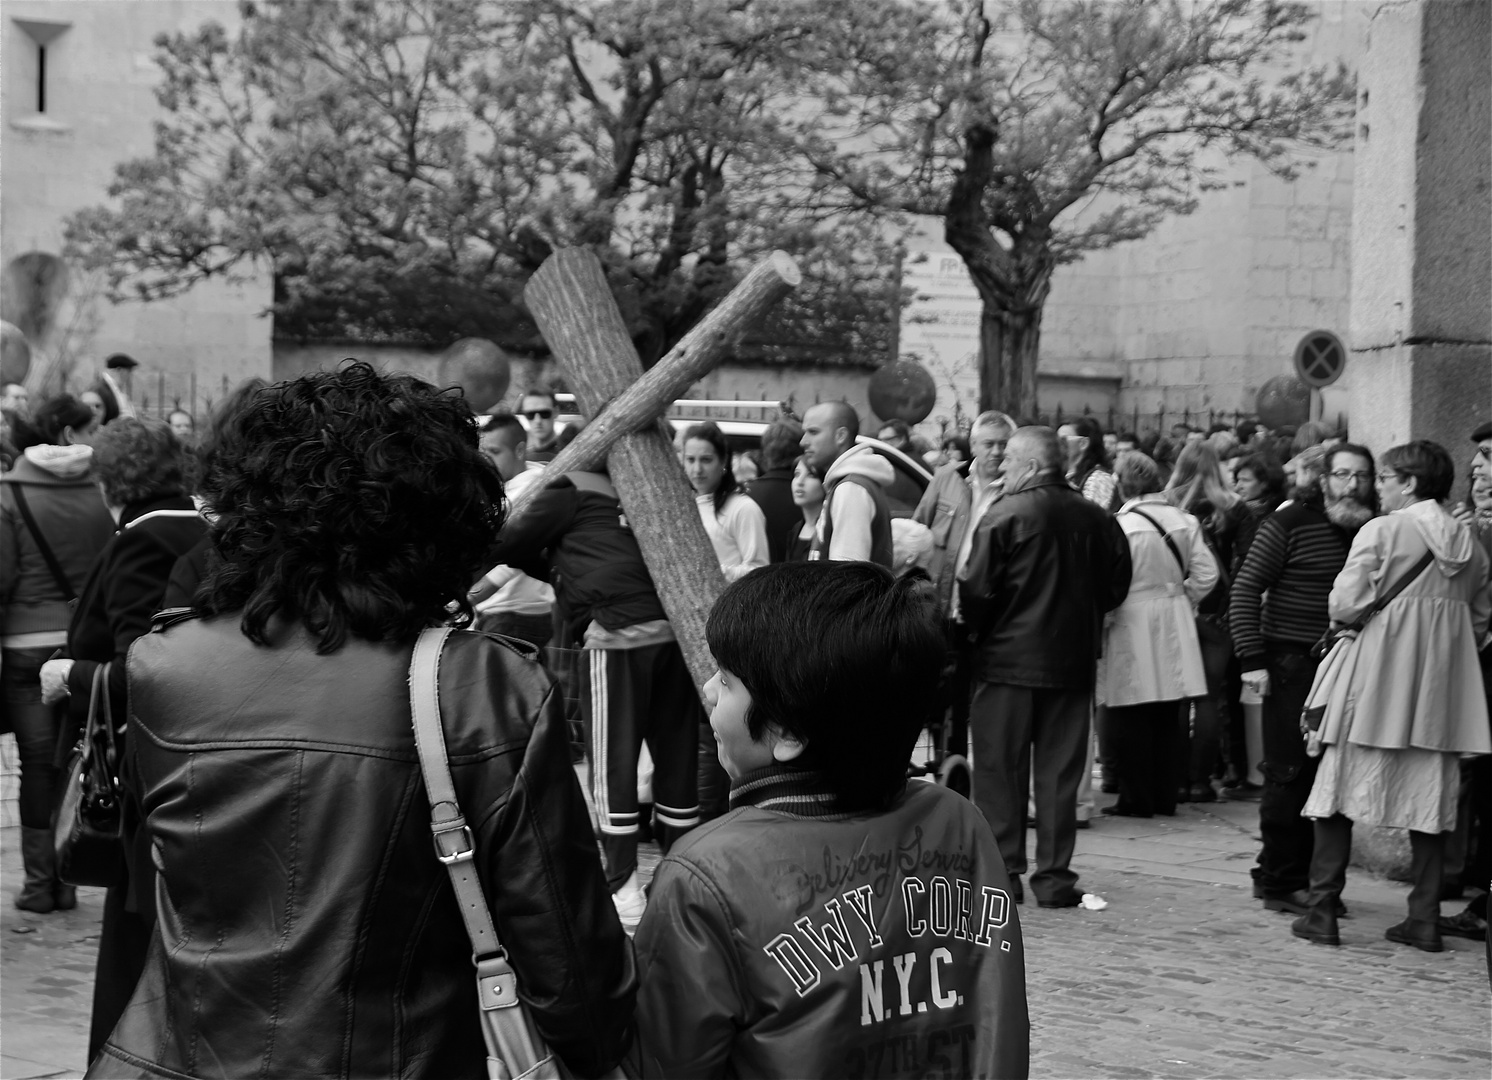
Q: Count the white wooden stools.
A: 0